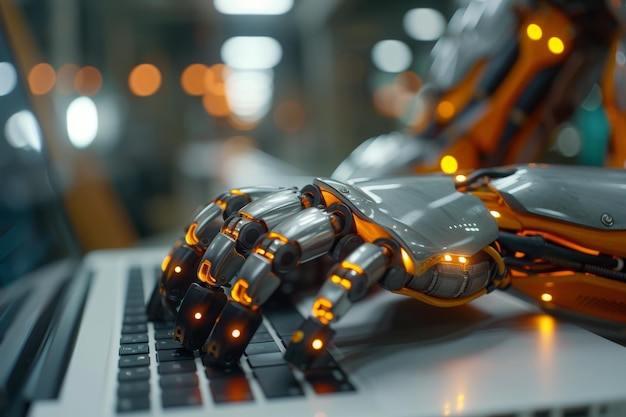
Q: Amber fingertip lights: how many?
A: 4